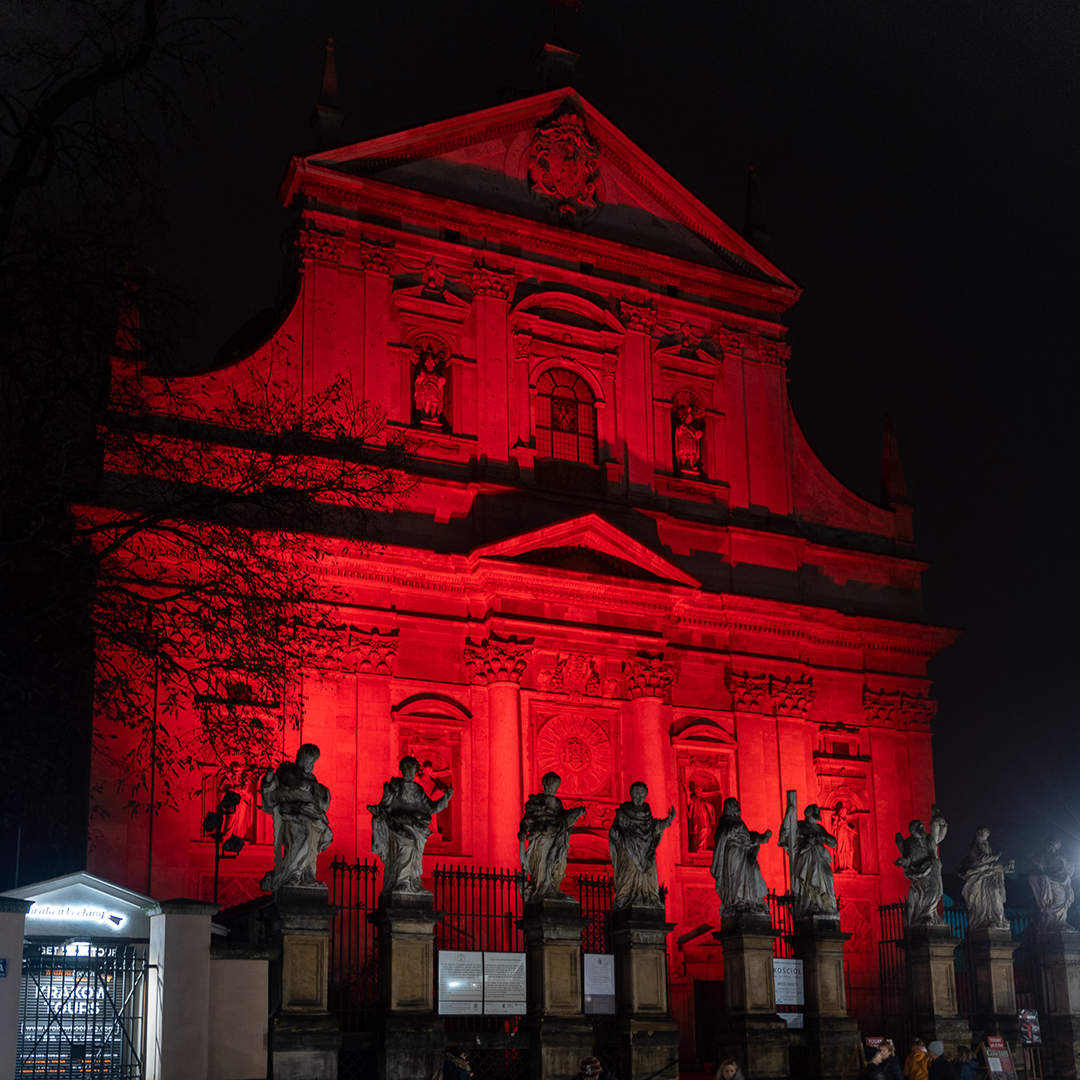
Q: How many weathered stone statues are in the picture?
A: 9